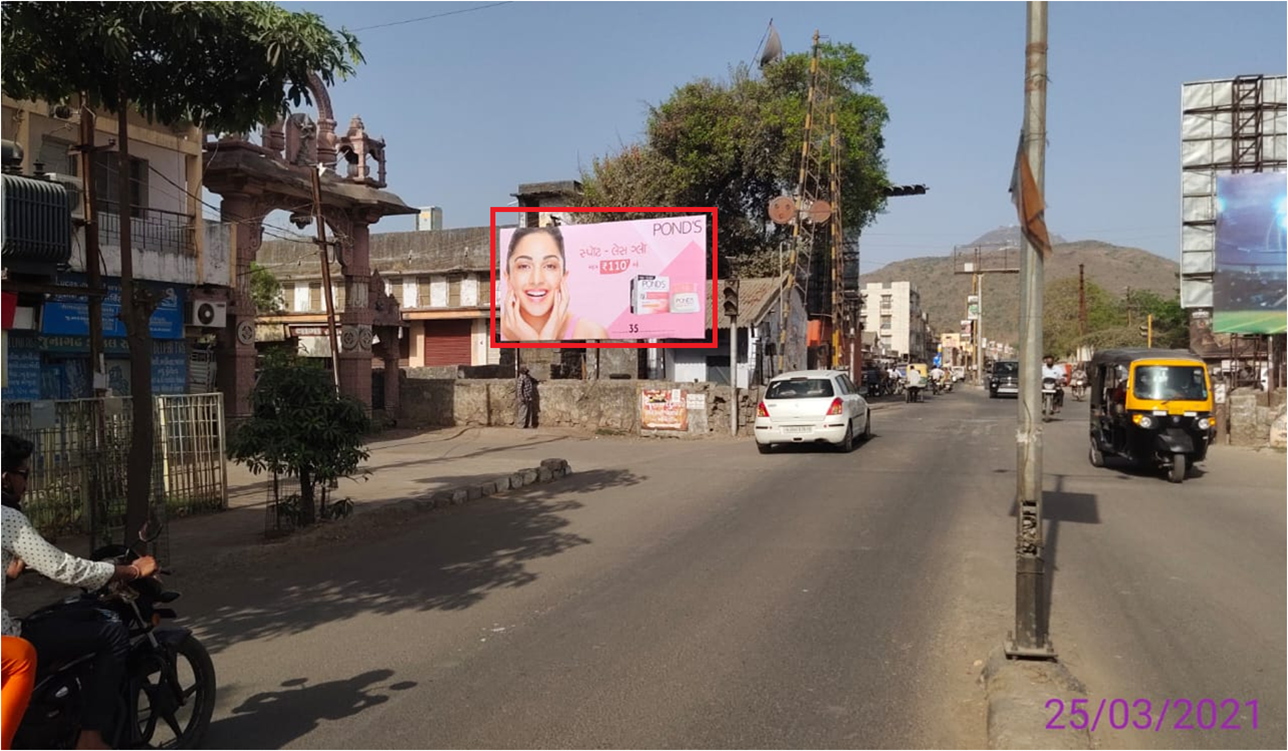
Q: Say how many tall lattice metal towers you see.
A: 2